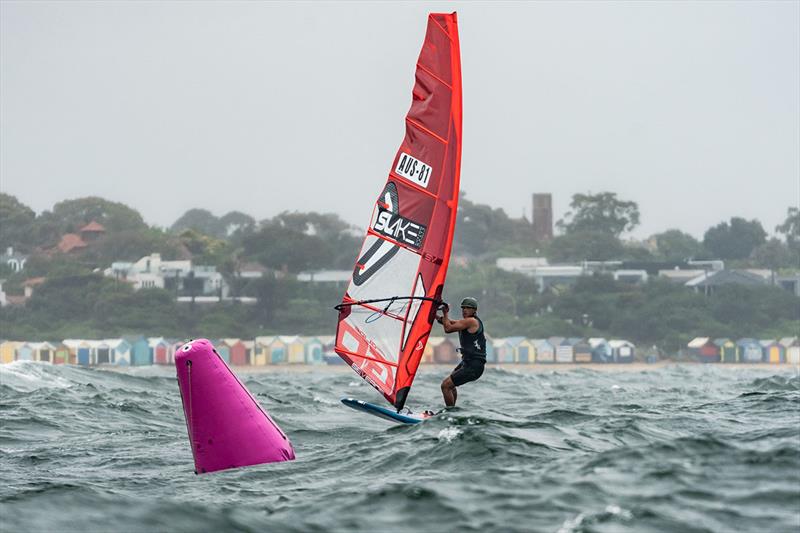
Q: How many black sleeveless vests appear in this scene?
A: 1